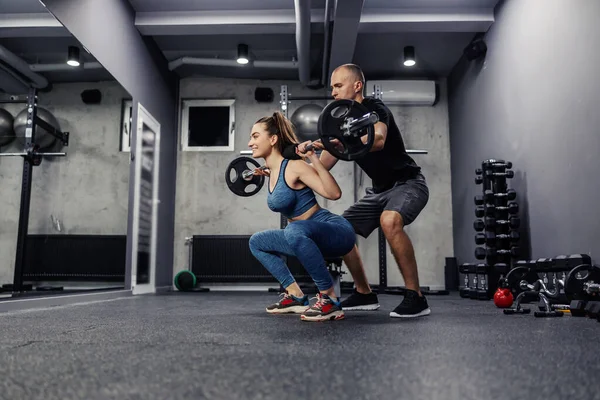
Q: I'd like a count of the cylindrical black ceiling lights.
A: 3